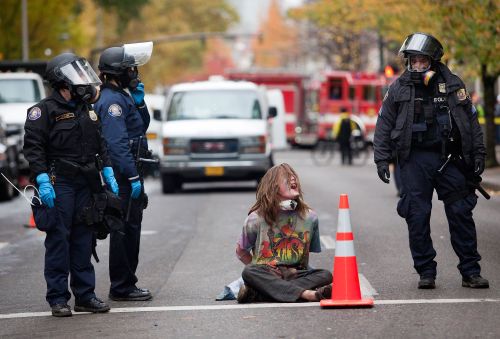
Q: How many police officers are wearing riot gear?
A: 3